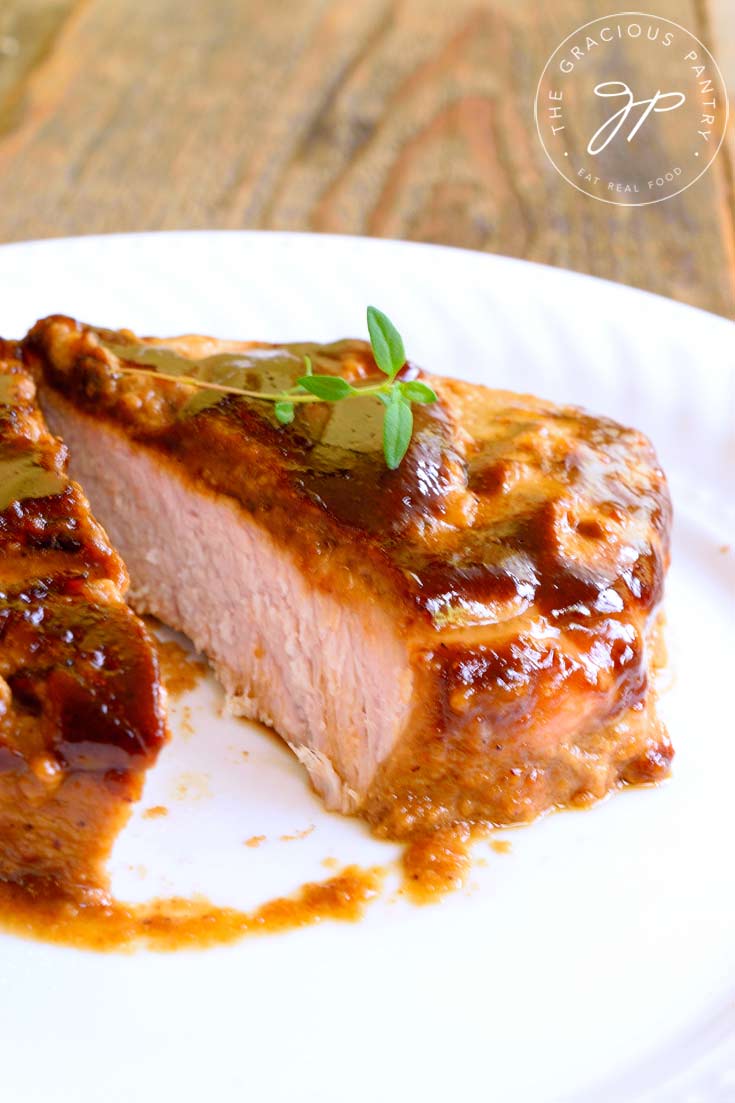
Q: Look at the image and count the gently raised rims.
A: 1